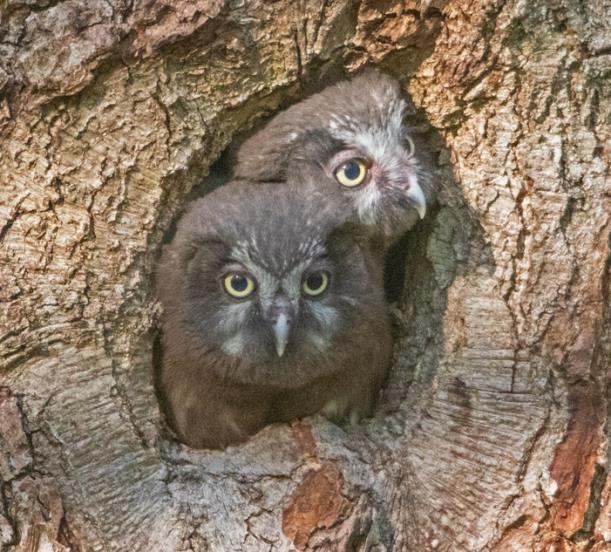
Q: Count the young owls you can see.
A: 2